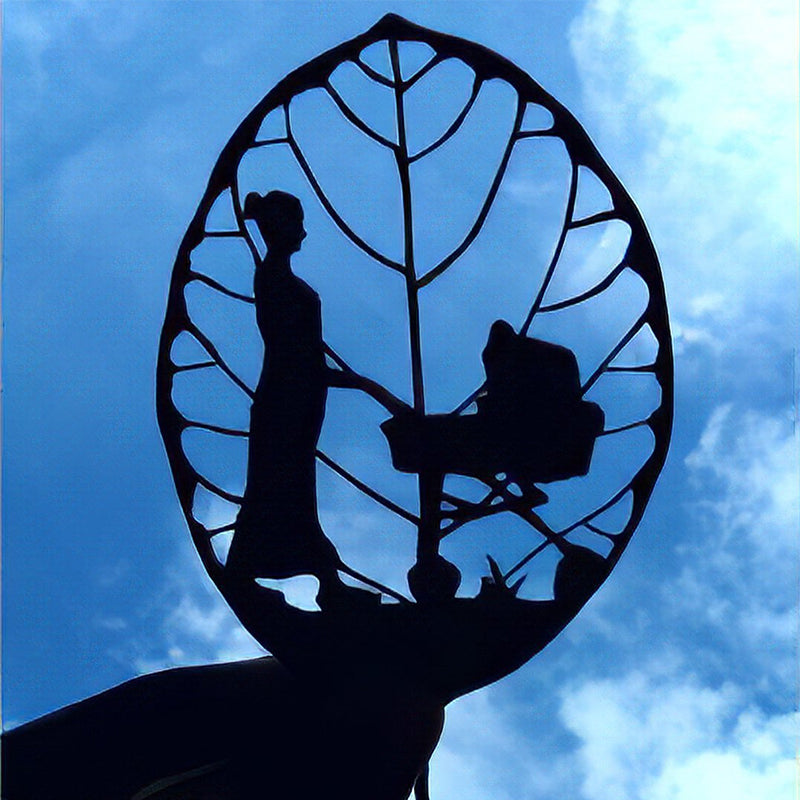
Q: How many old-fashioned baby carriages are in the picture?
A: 1